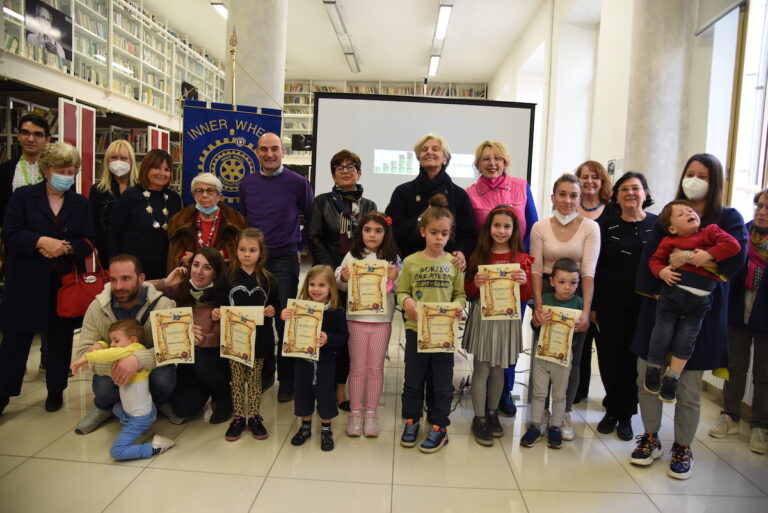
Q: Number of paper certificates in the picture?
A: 7